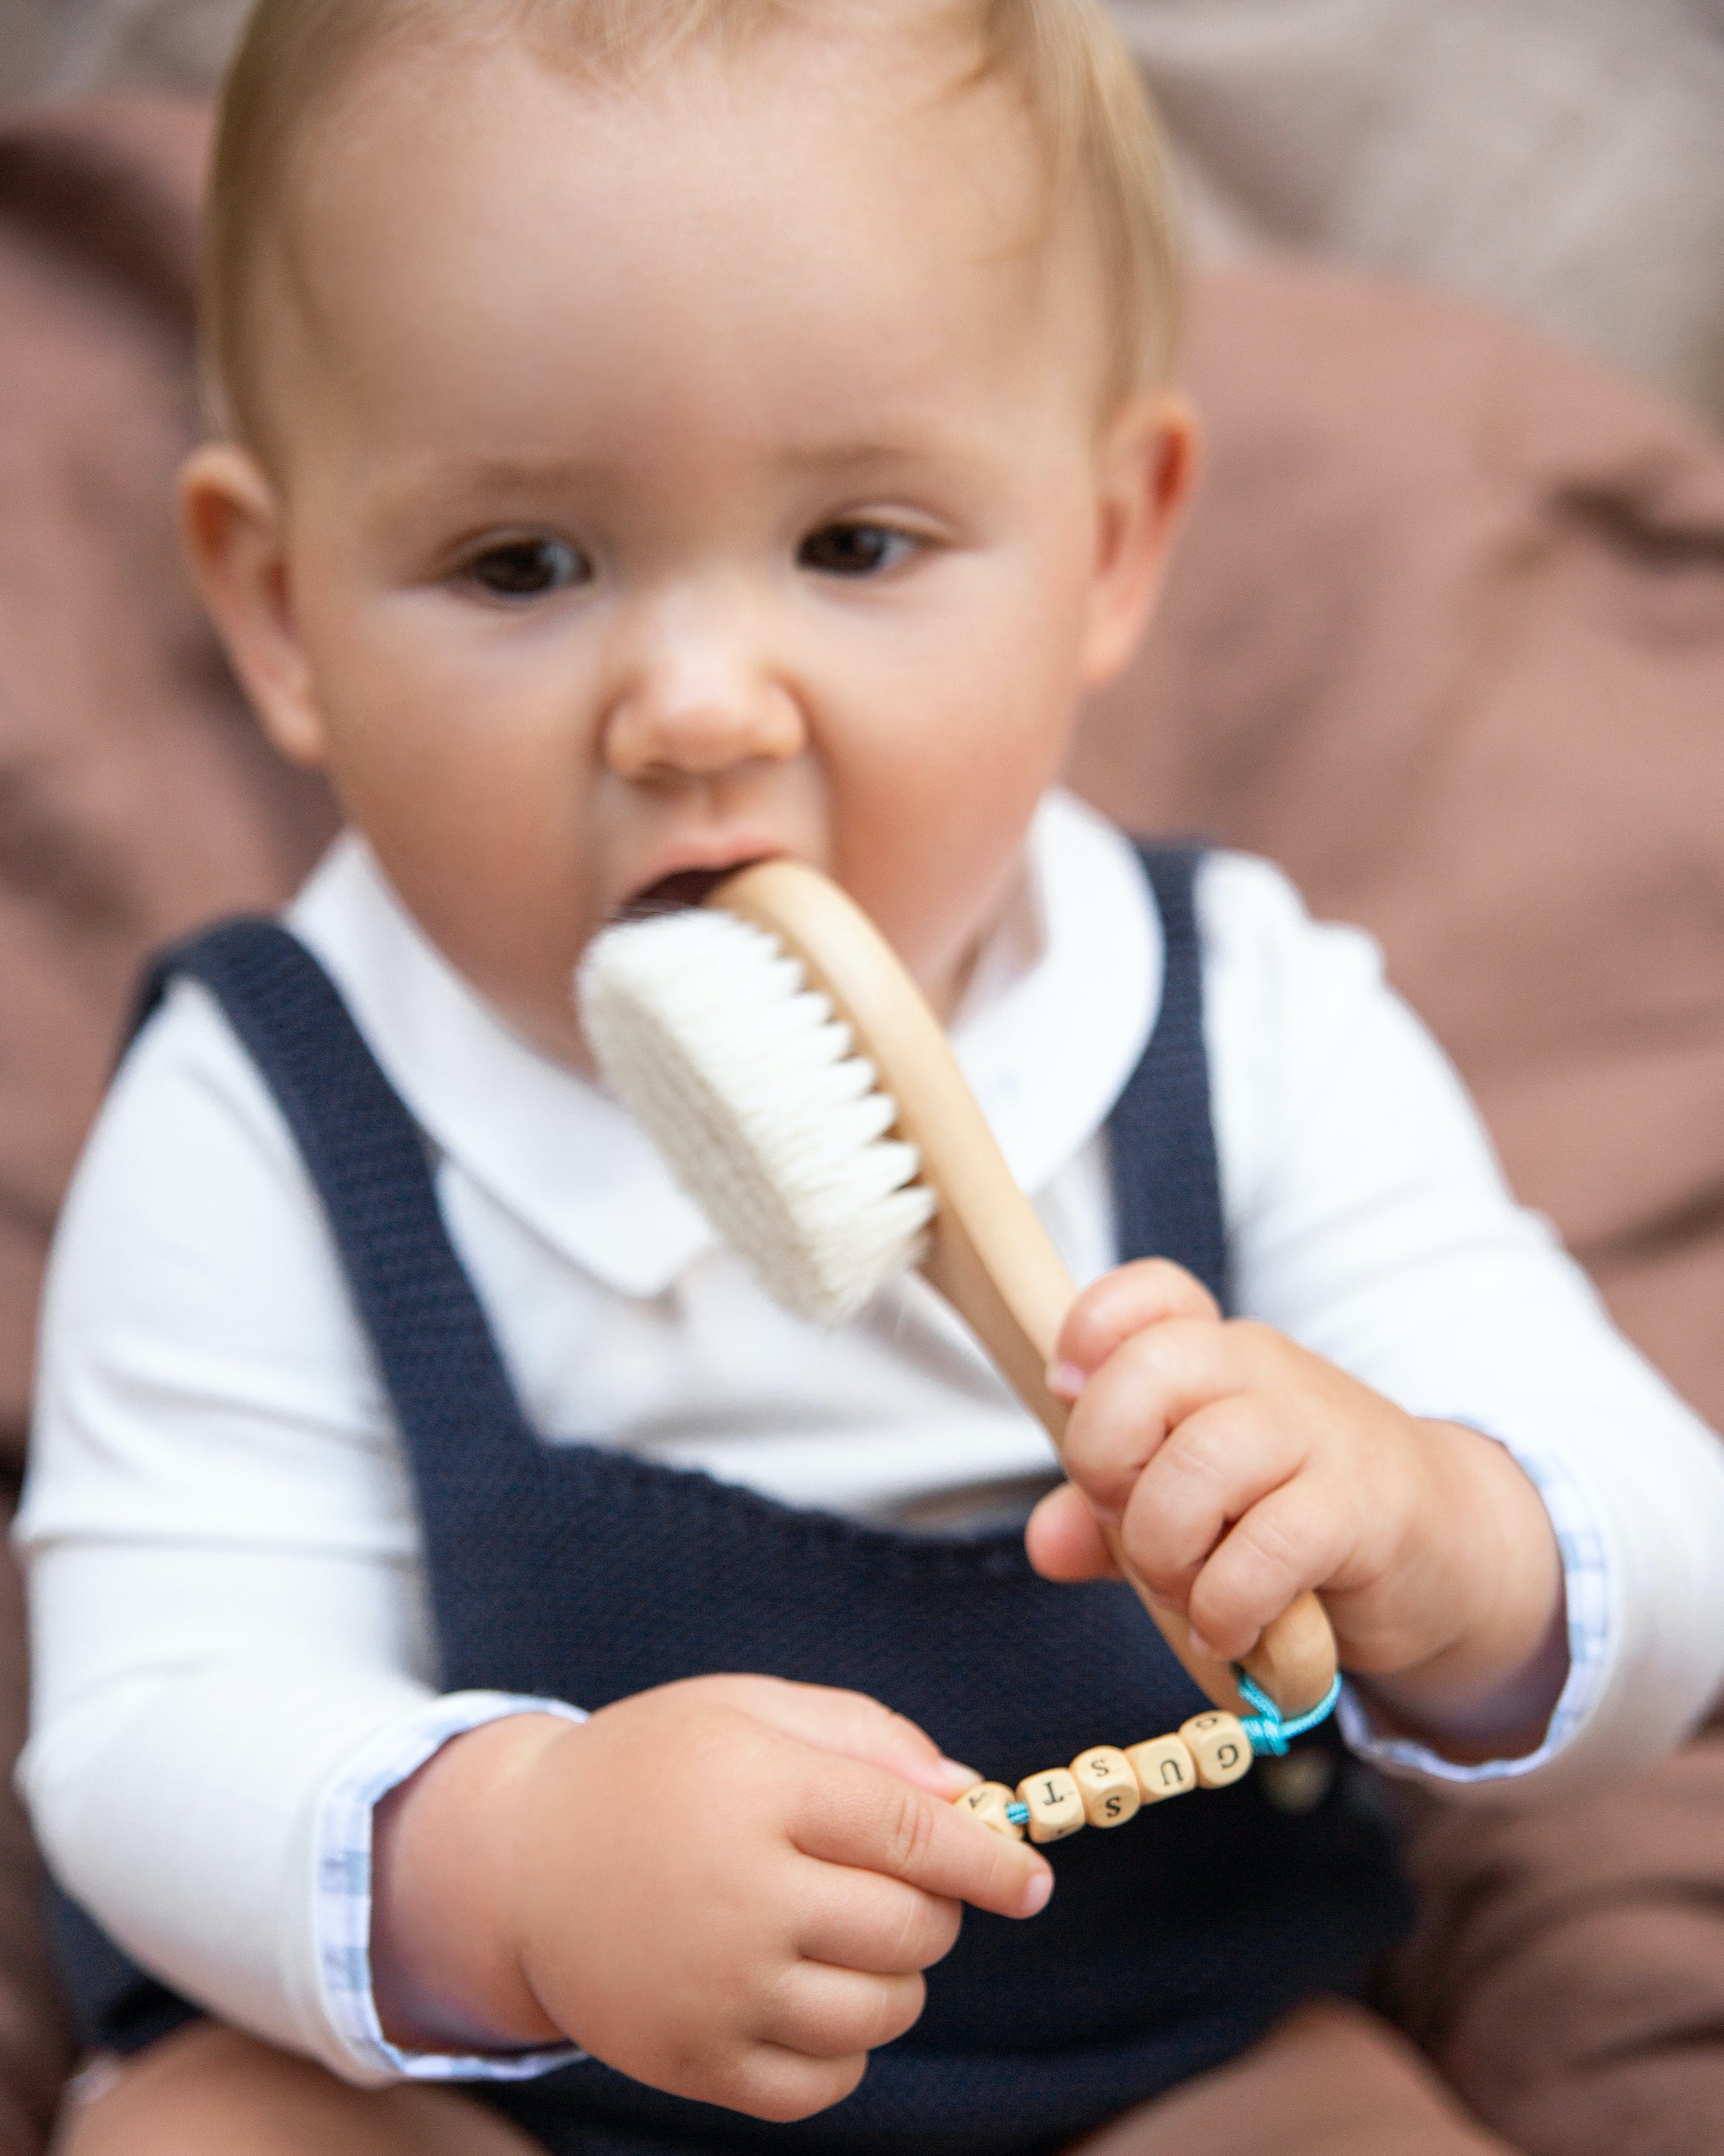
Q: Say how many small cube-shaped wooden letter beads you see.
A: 5